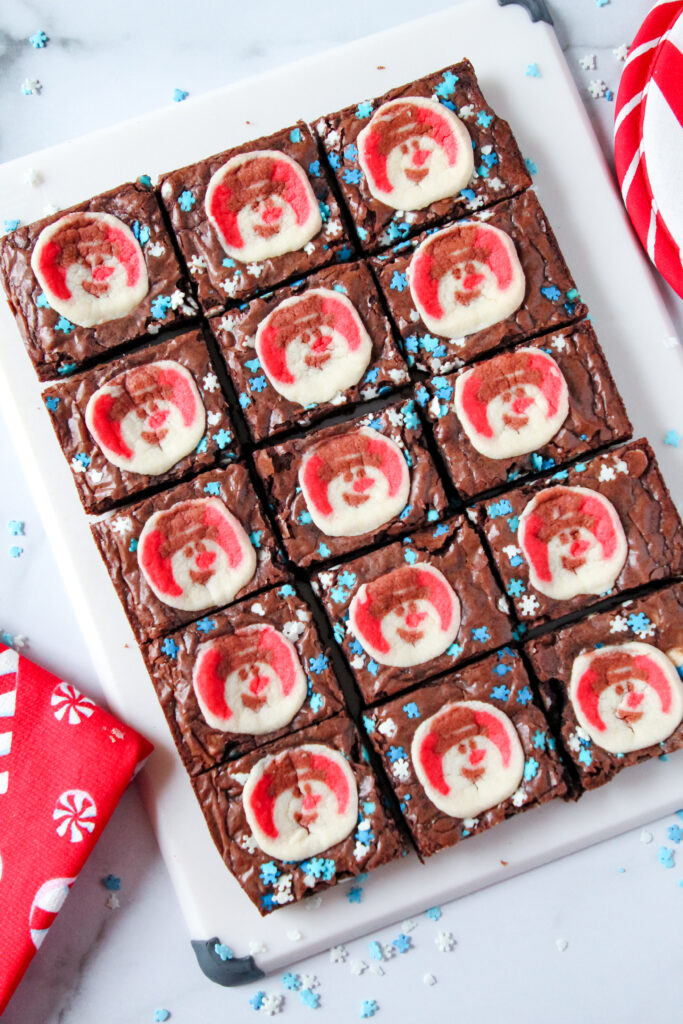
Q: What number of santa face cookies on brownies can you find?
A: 15